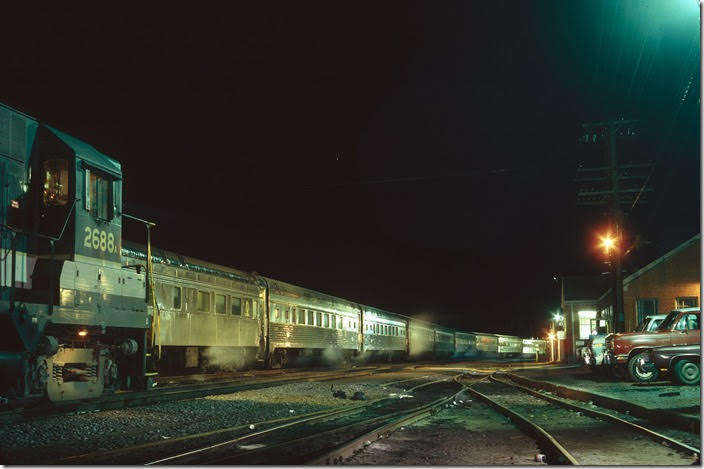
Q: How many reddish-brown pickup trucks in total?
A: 1